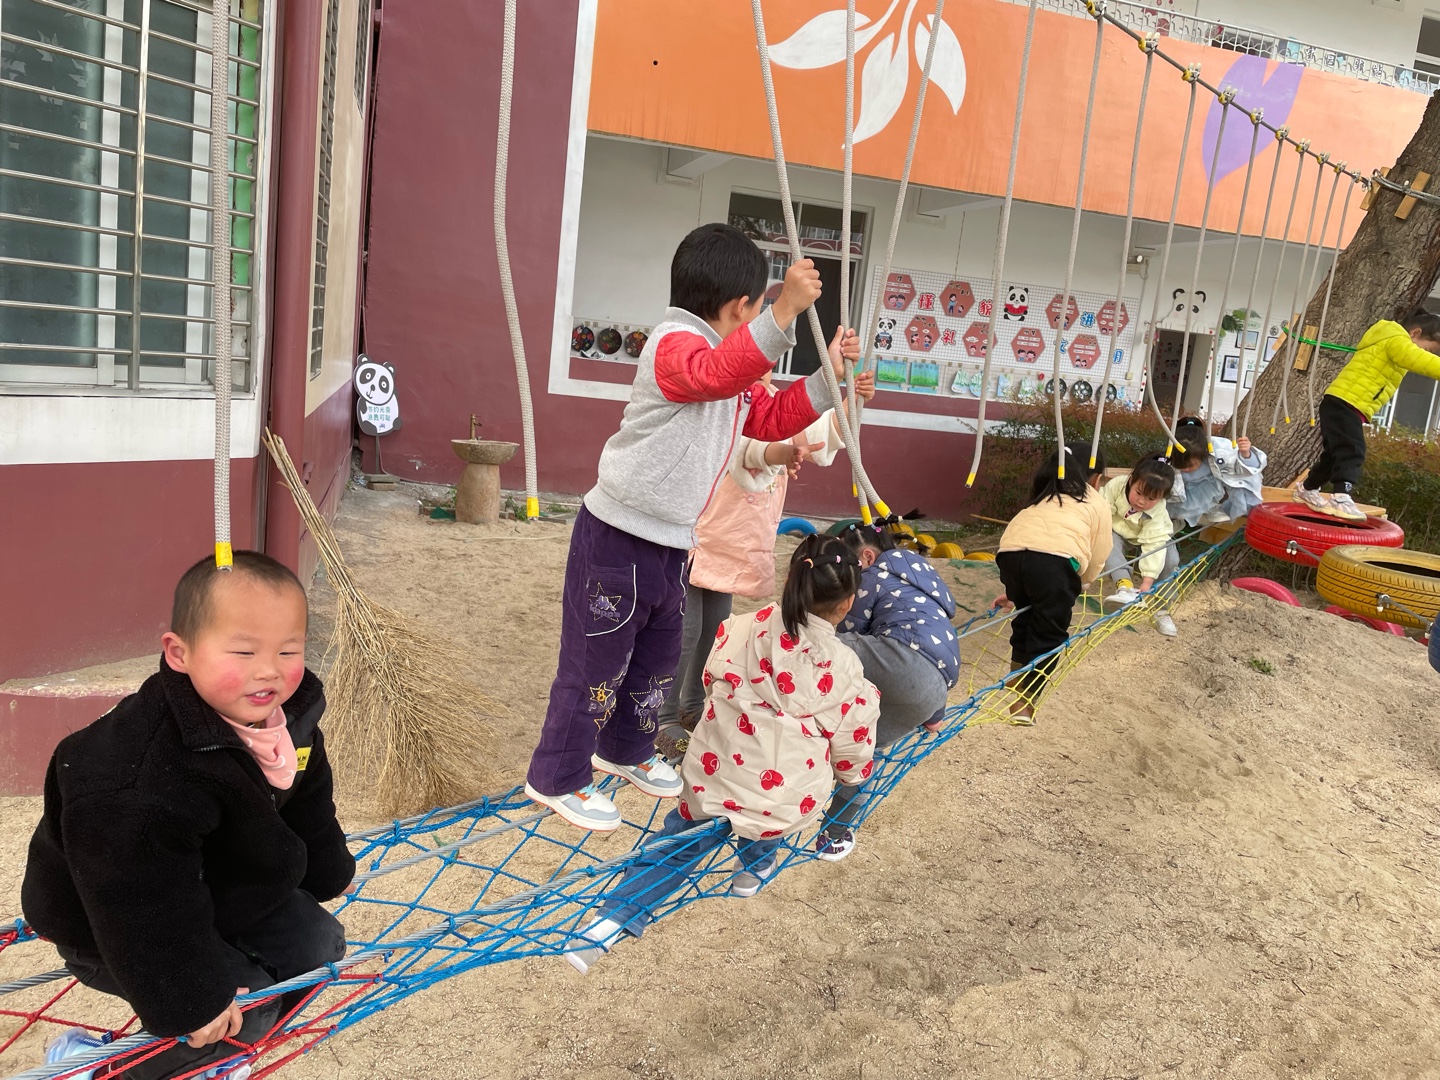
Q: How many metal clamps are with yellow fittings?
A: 10